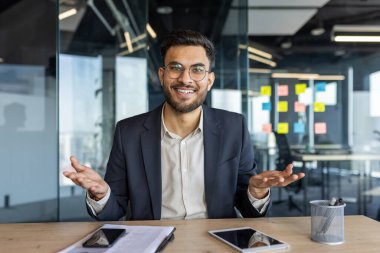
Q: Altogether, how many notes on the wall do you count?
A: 12